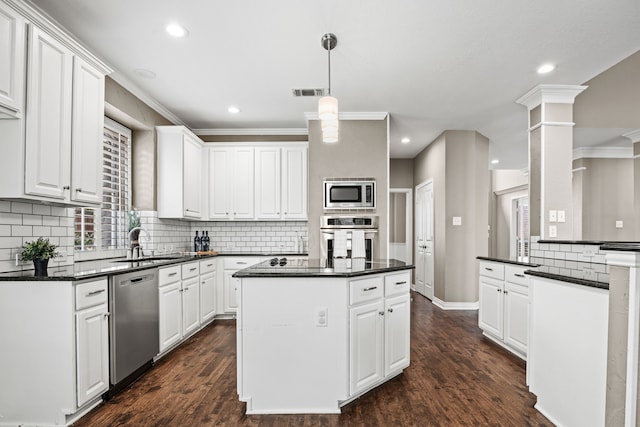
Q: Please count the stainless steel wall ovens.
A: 1